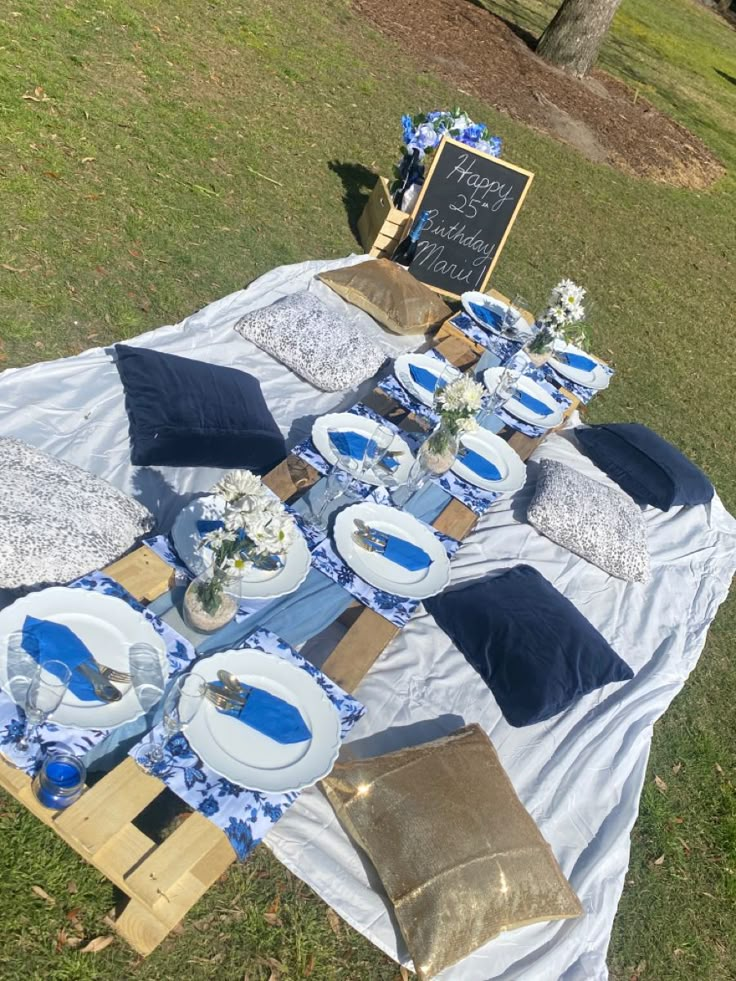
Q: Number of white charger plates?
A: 10